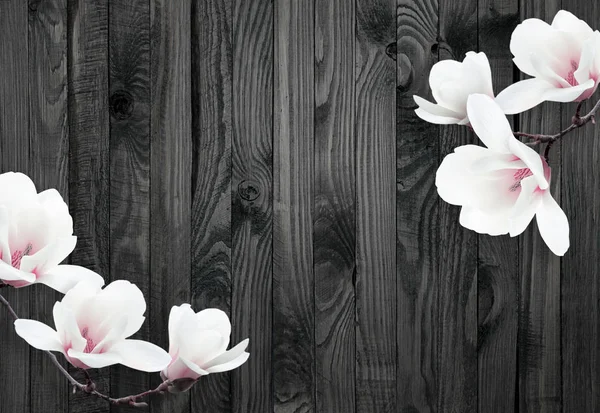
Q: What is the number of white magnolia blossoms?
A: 6